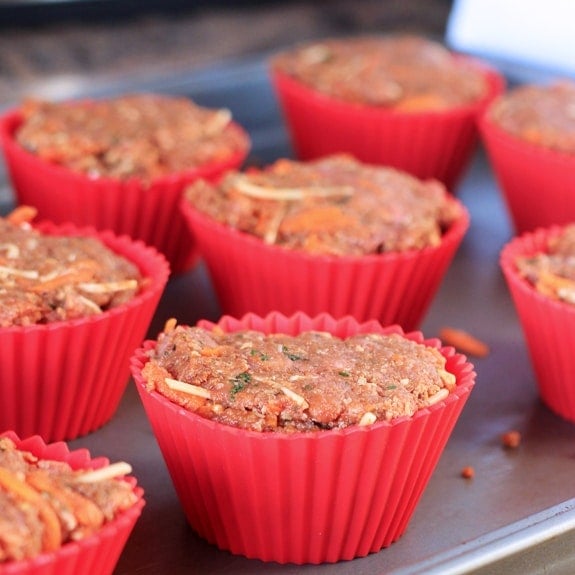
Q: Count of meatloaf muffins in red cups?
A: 8